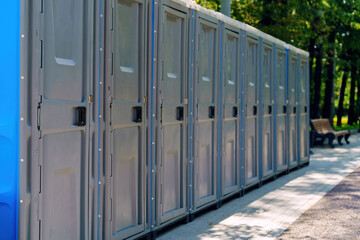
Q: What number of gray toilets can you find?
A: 10